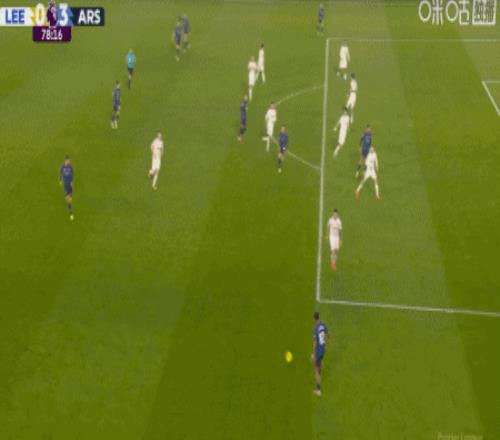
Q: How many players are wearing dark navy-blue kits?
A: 9